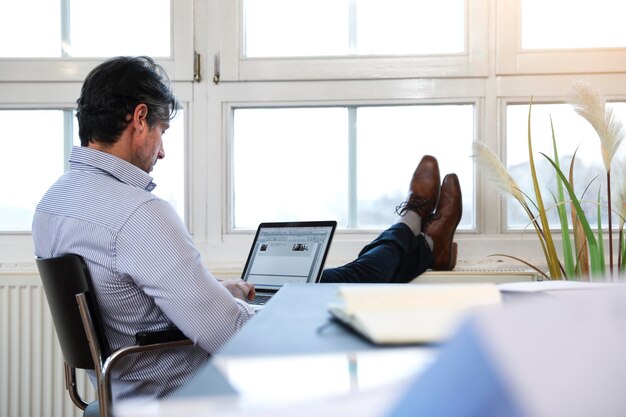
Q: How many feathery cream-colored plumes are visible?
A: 3